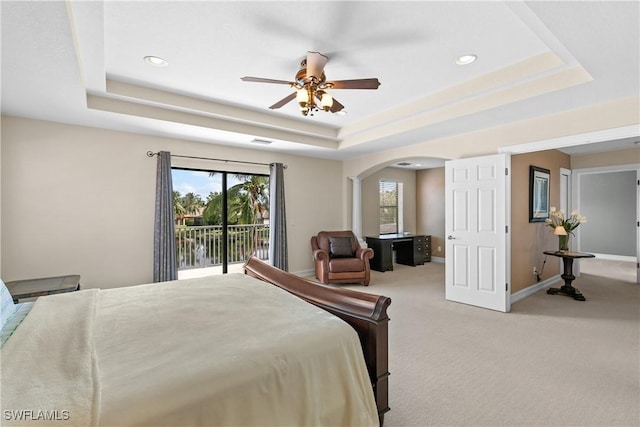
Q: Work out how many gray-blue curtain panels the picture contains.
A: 2